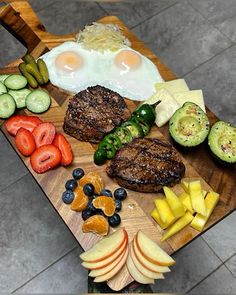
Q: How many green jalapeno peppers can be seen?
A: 1